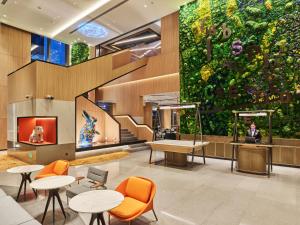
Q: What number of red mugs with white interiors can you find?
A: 0